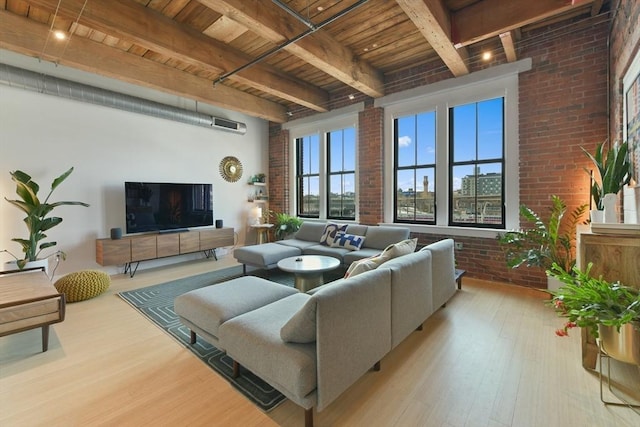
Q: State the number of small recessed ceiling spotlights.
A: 2